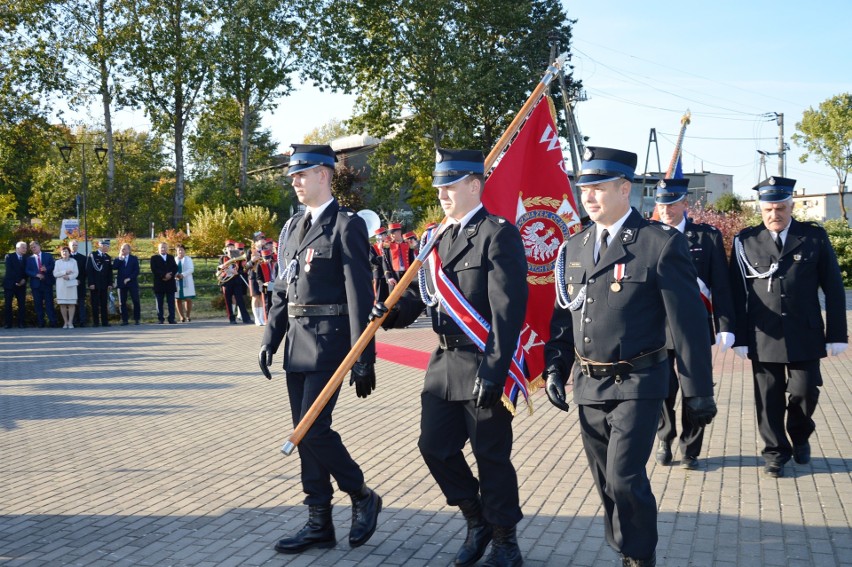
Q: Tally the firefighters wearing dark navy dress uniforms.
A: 5